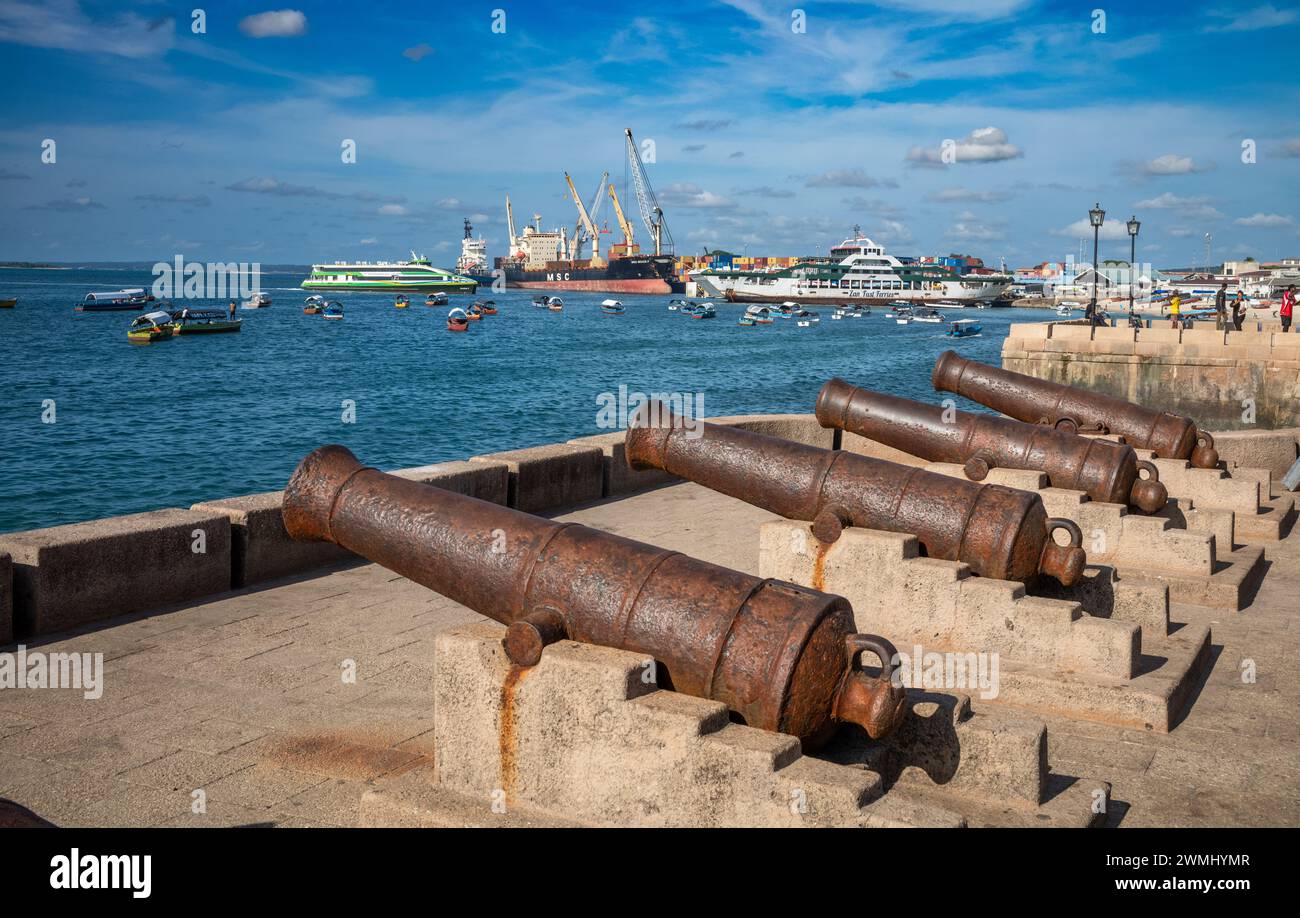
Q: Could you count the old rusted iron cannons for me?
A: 4